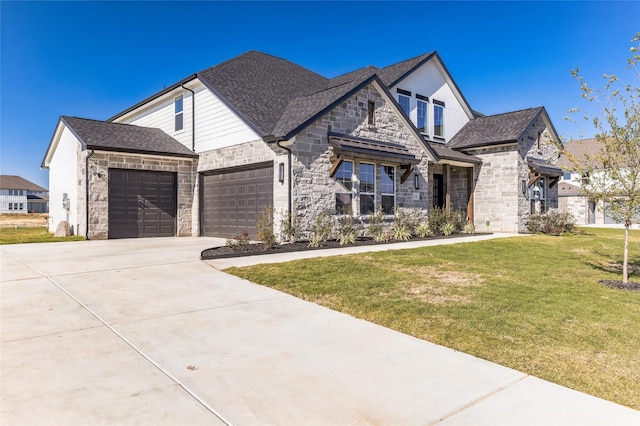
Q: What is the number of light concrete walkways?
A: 1